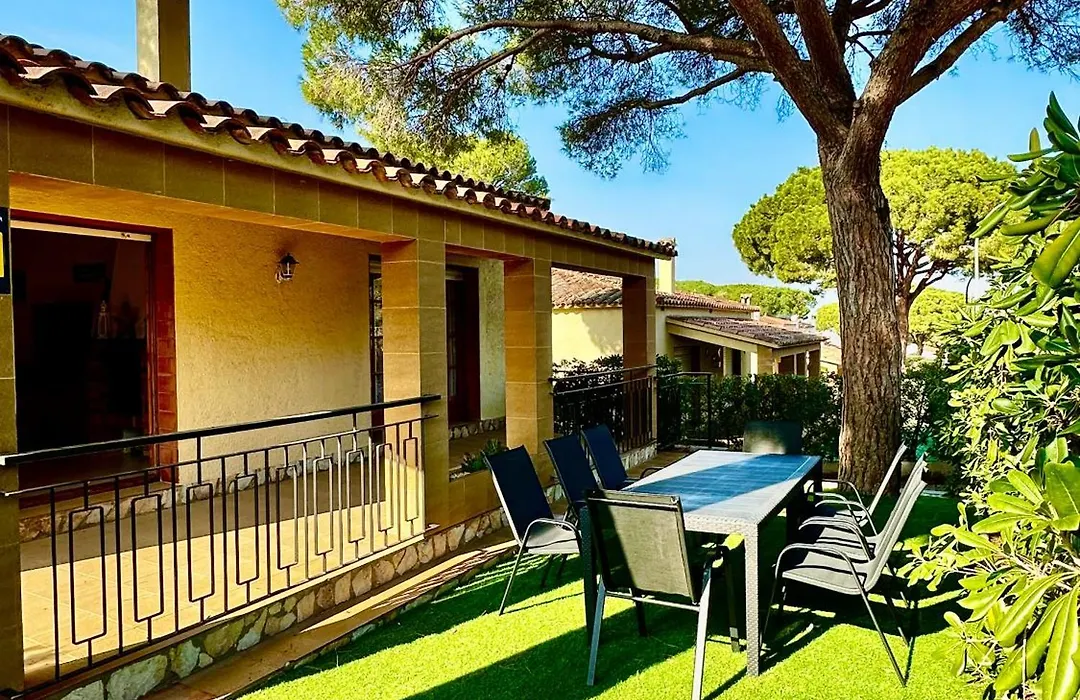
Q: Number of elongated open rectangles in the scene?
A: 9